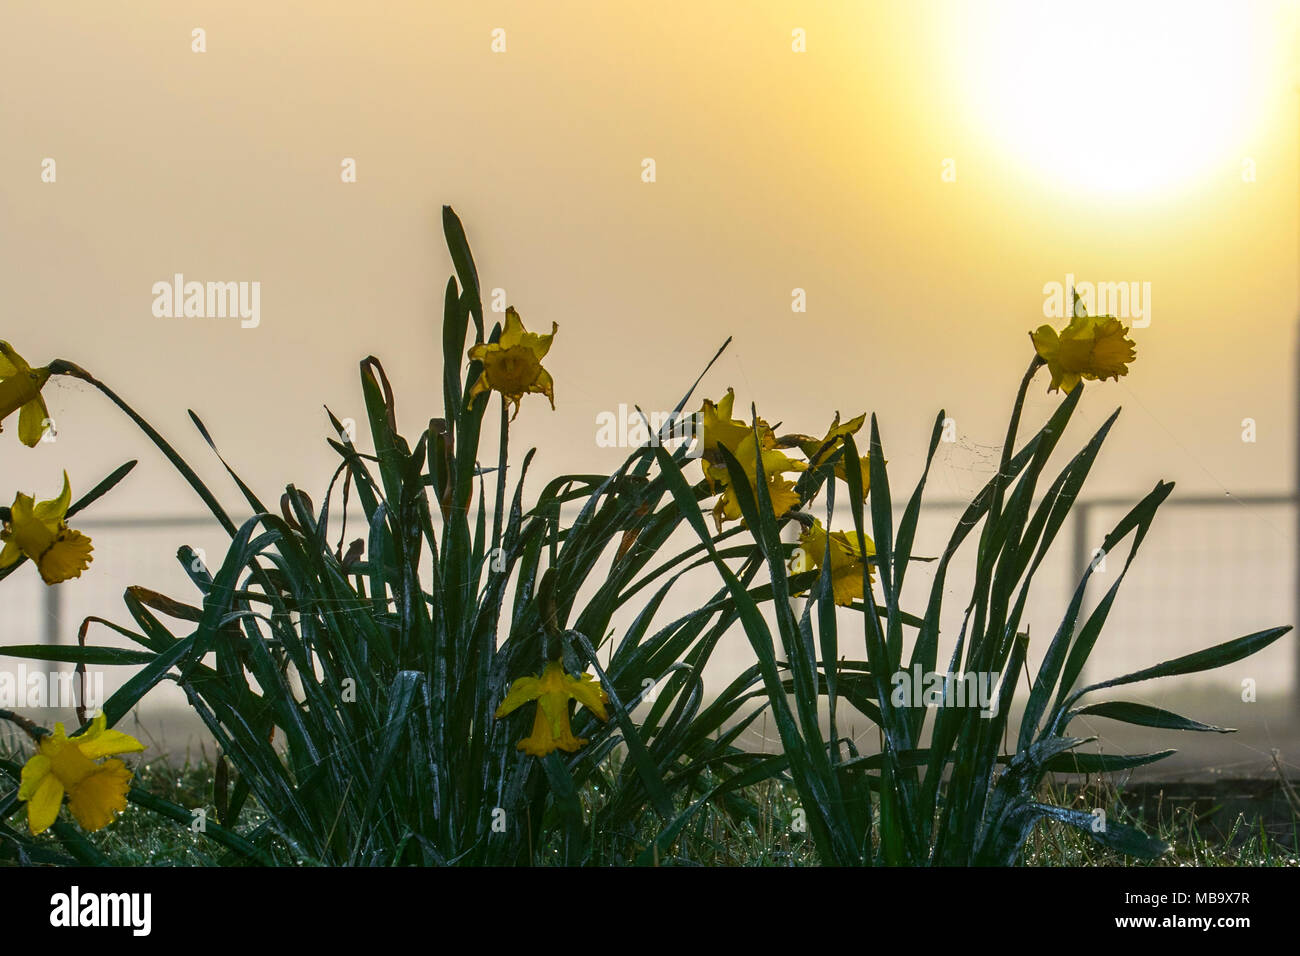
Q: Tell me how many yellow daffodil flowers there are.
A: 10